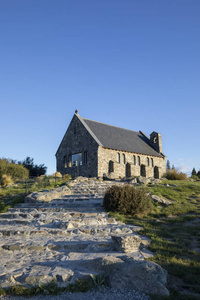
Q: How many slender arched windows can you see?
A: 6